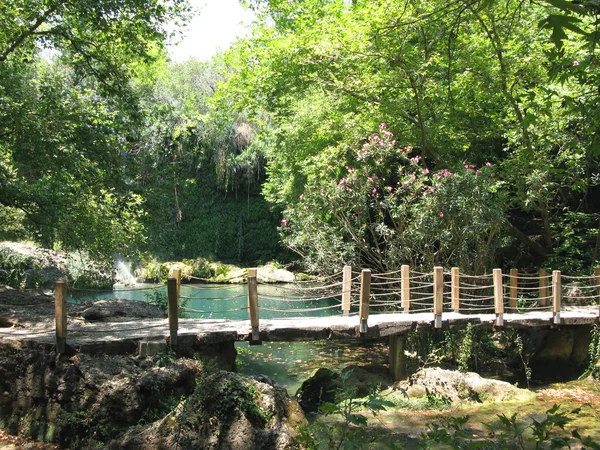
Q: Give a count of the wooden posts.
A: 15